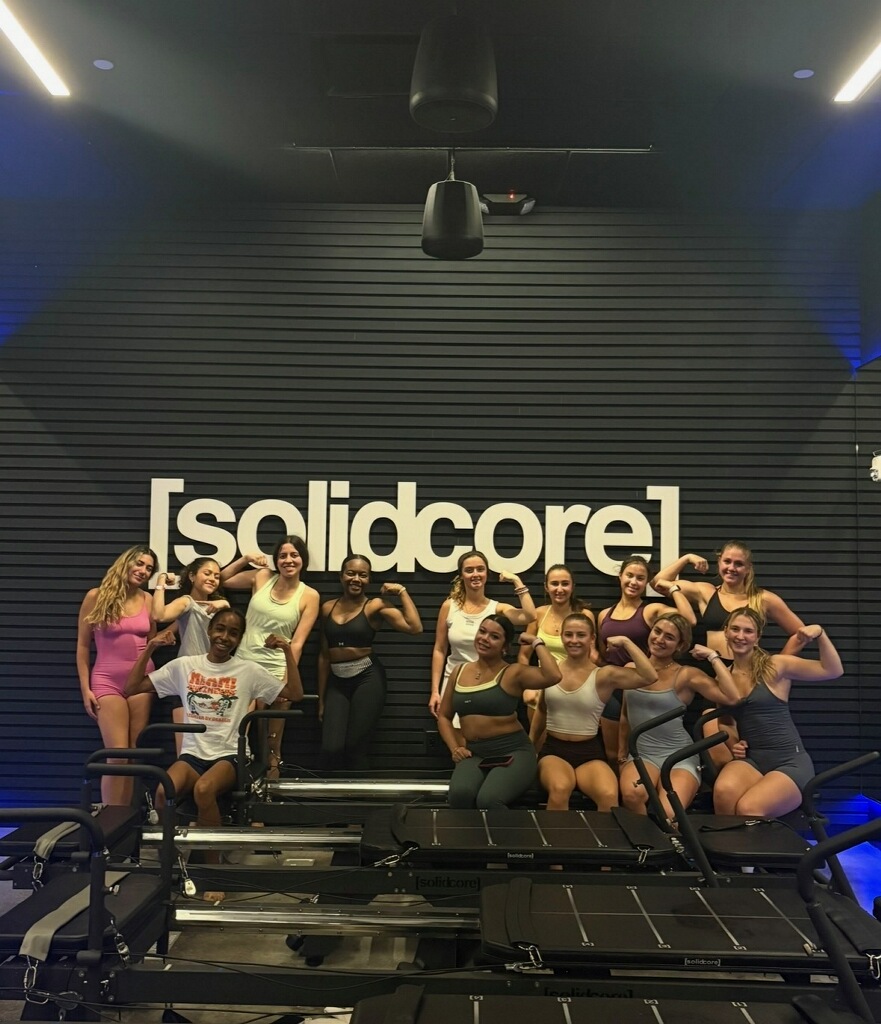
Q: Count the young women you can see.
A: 13